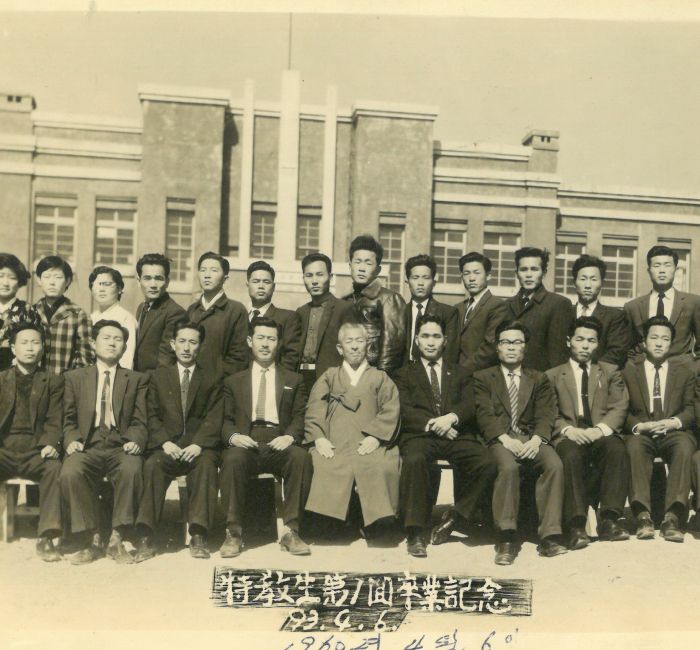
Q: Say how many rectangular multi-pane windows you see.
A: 11